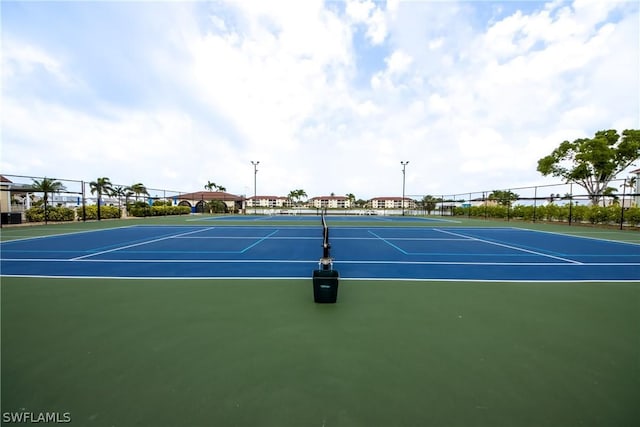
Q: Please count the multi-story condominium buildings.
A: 3